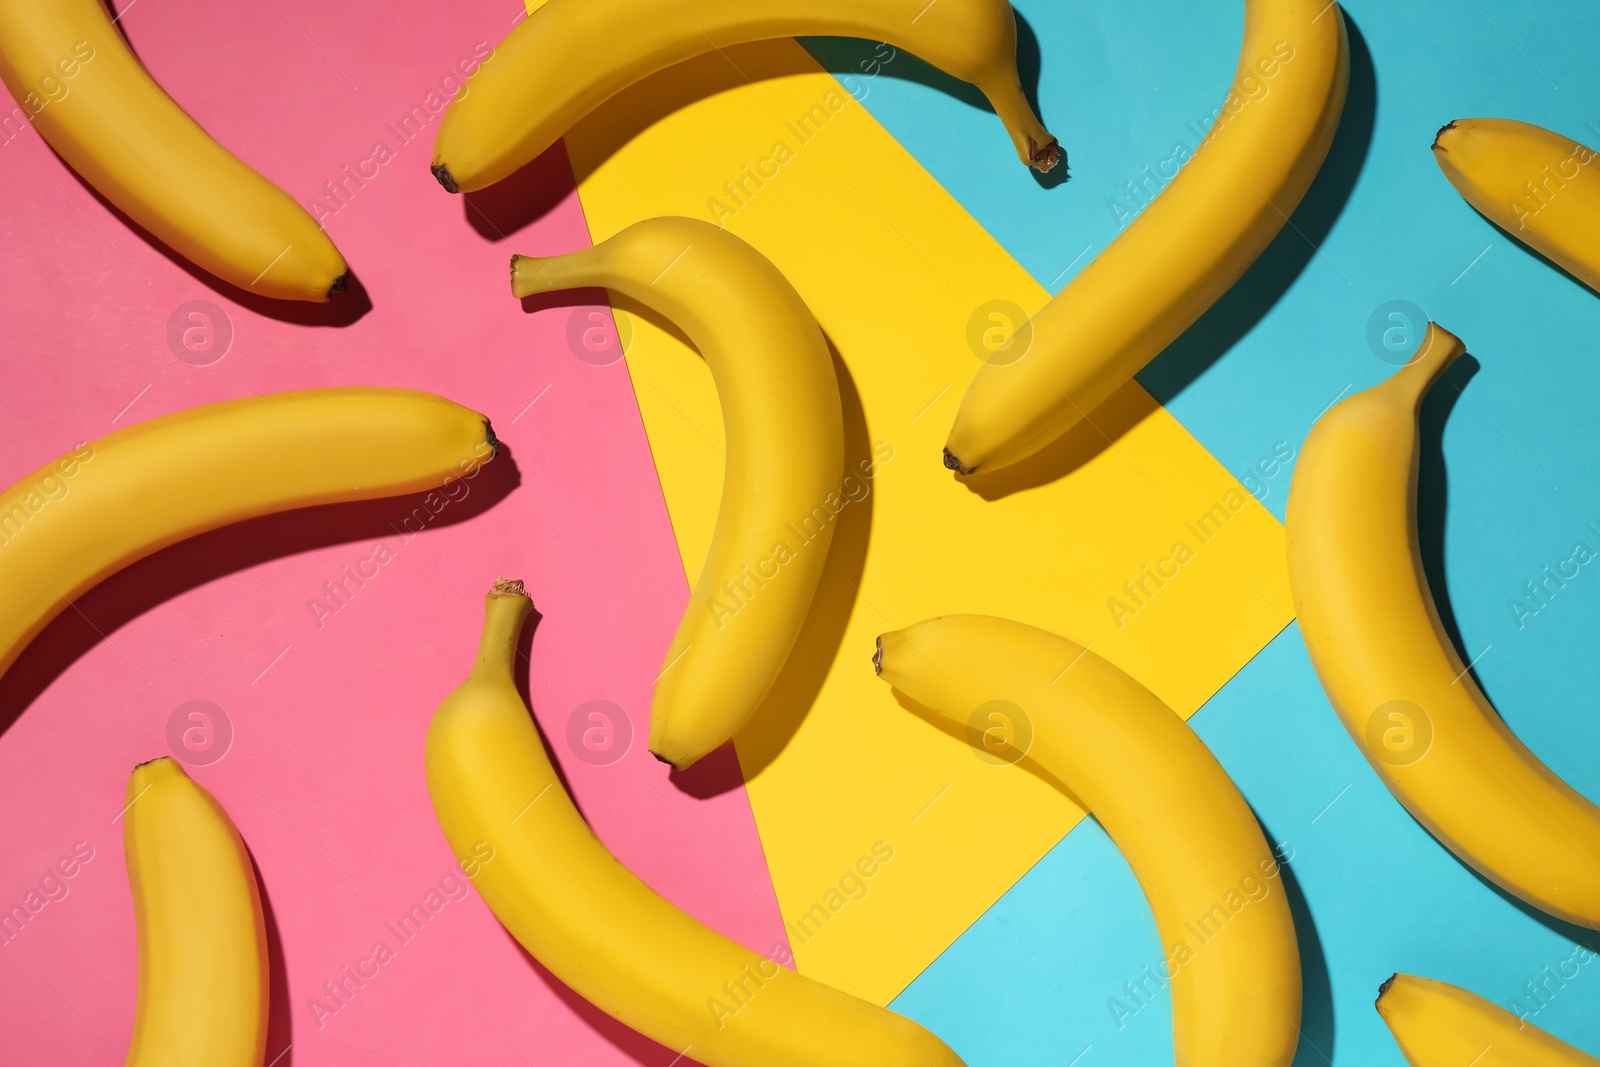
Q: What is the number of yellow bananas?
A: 11